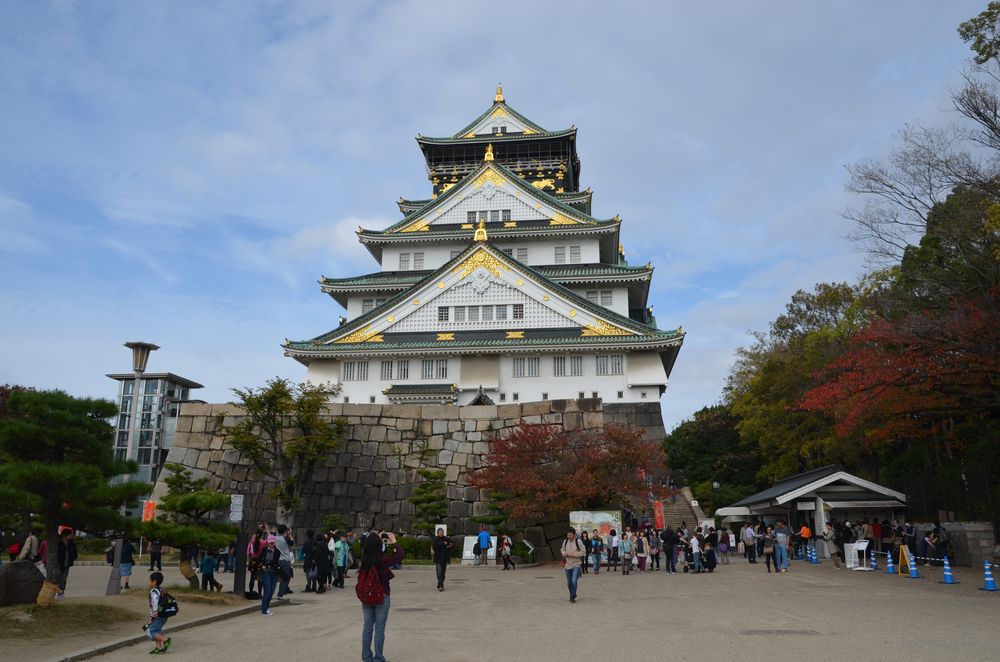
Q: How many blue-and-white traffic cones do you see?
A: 8